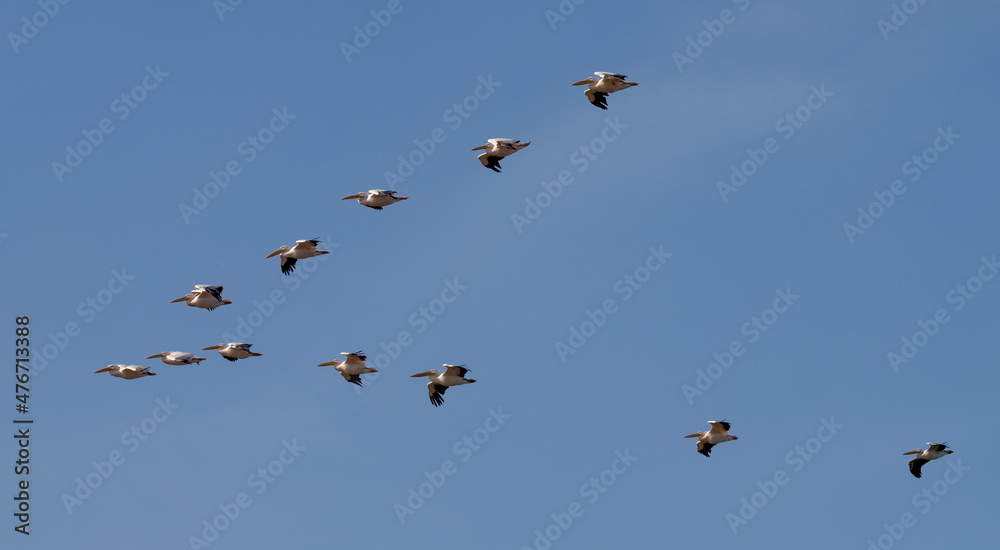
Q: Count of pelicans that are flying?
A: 12